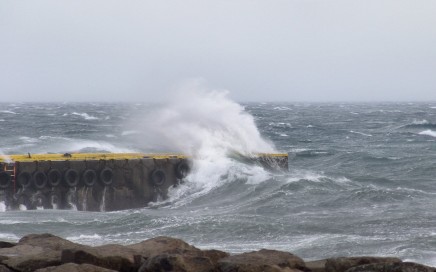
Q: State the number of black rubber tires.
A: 9